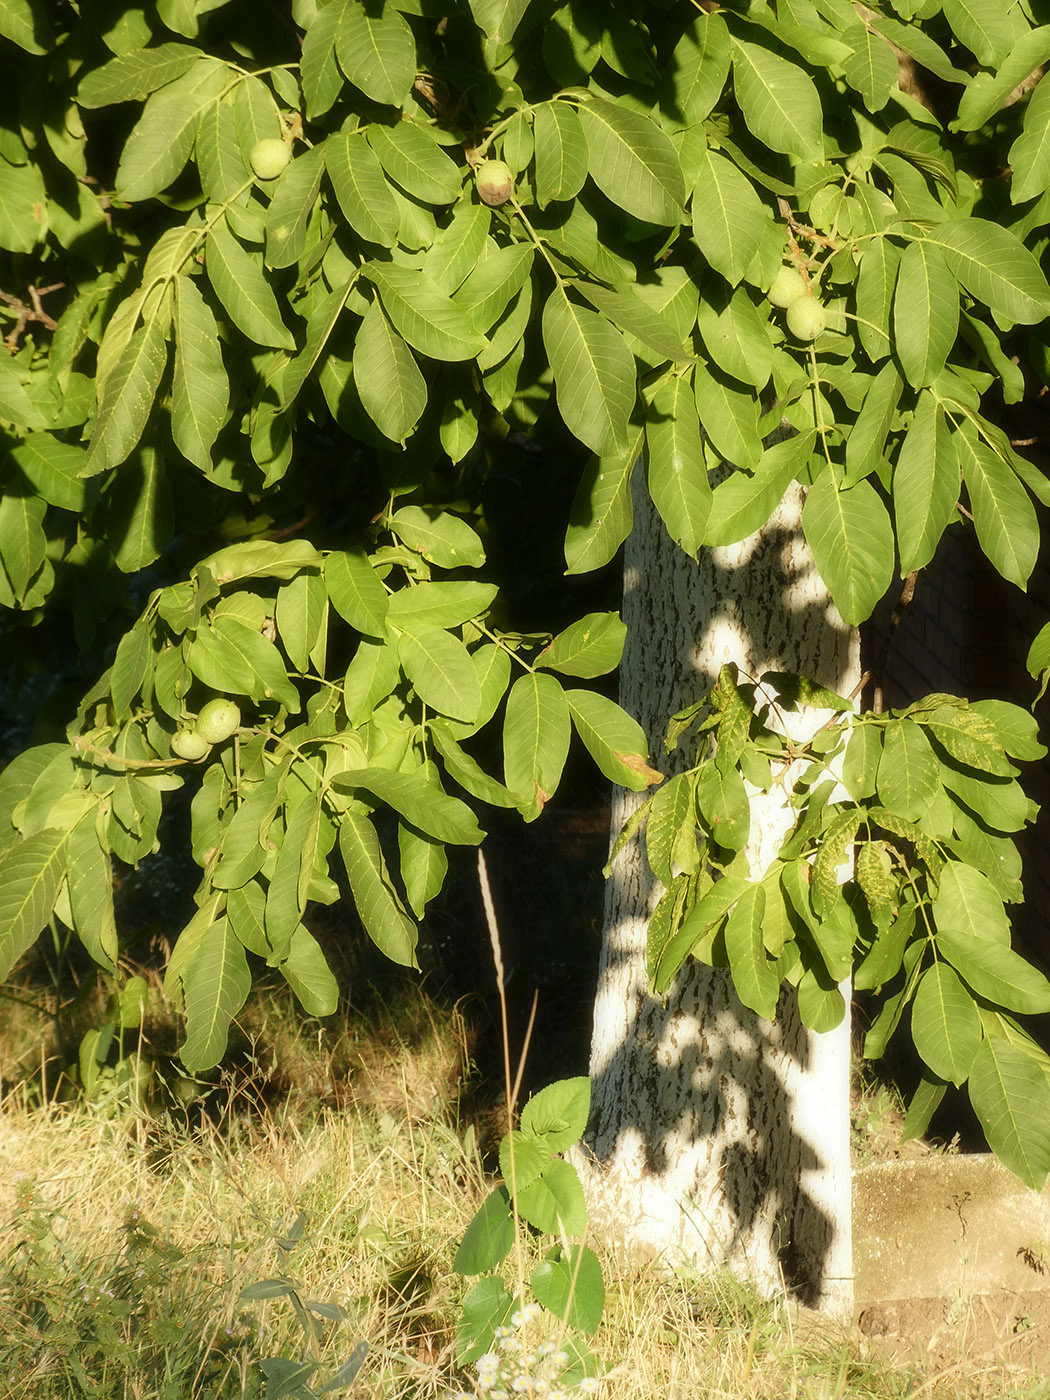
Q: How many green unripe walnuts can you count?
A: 6